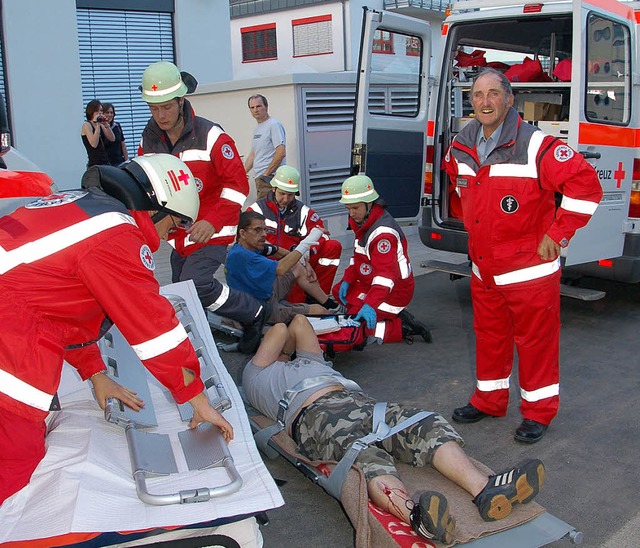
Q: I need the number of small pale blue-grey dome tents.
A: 0